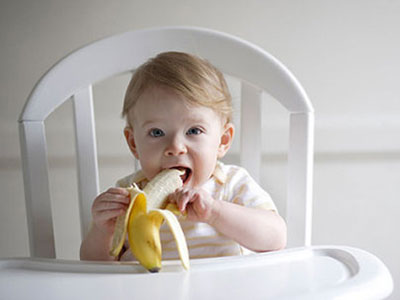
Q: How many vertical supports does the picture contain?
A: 4